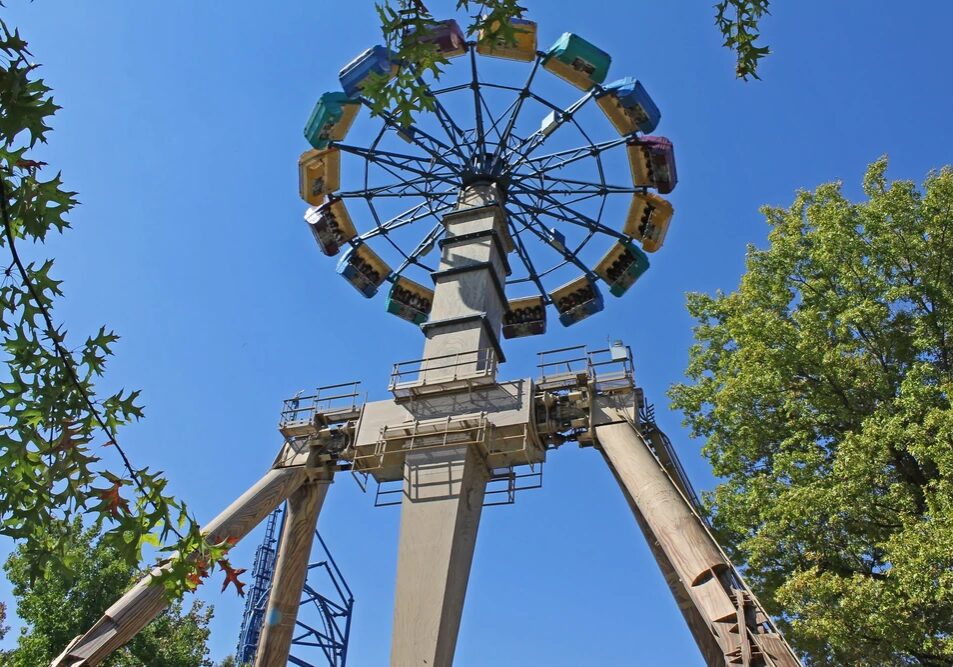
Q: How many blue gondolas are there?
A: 4